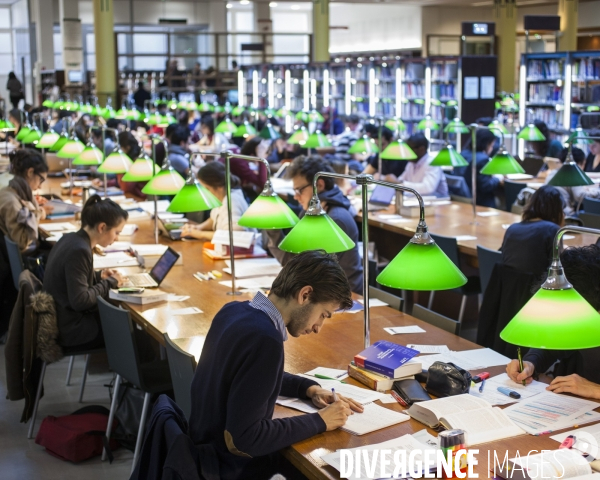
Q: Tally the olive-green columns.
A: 4